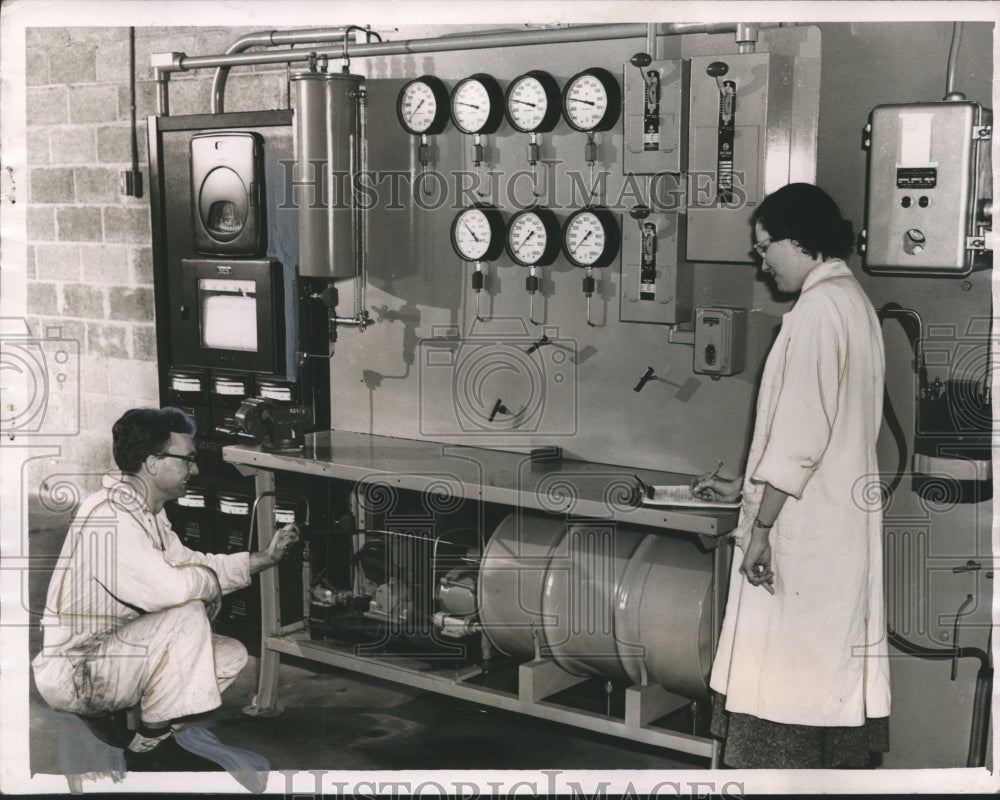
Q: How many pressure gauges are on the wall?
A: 7